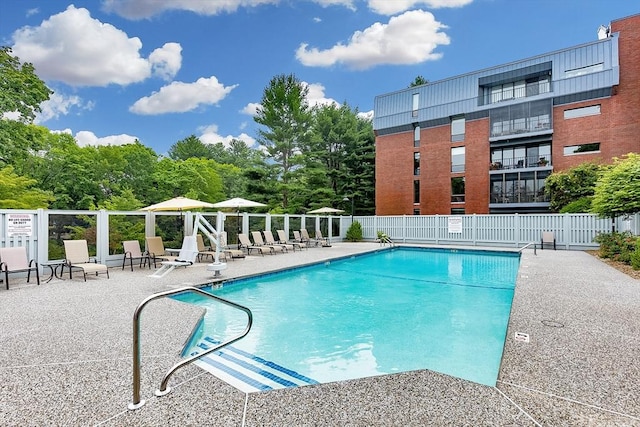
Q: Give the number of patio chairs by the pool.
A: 14